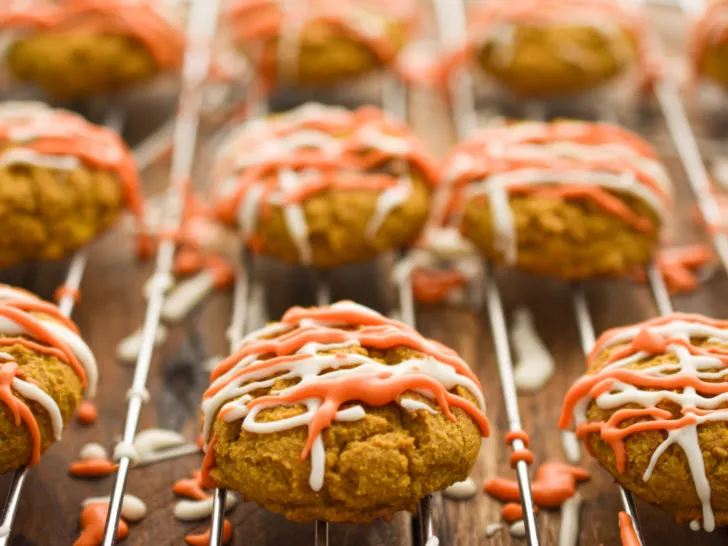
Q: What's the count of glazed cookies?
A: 10